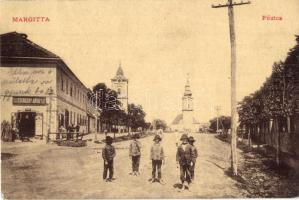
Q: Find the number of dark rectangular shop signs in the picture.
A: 1